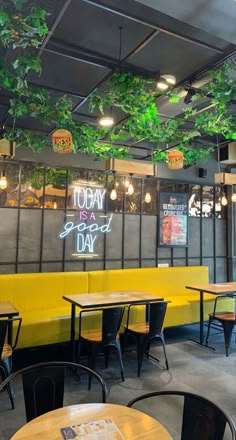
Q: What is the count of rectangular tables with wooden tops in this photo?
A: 3